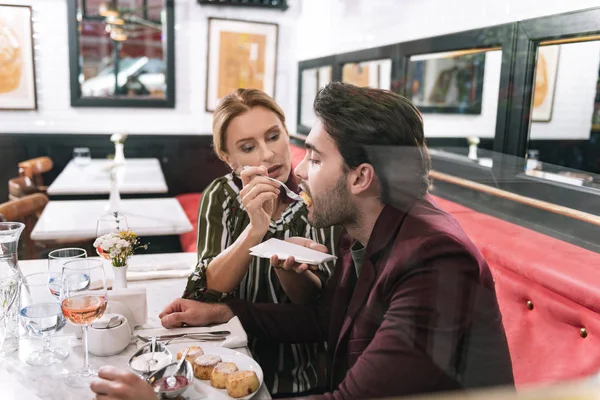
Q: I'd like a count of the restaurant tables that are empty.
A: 2